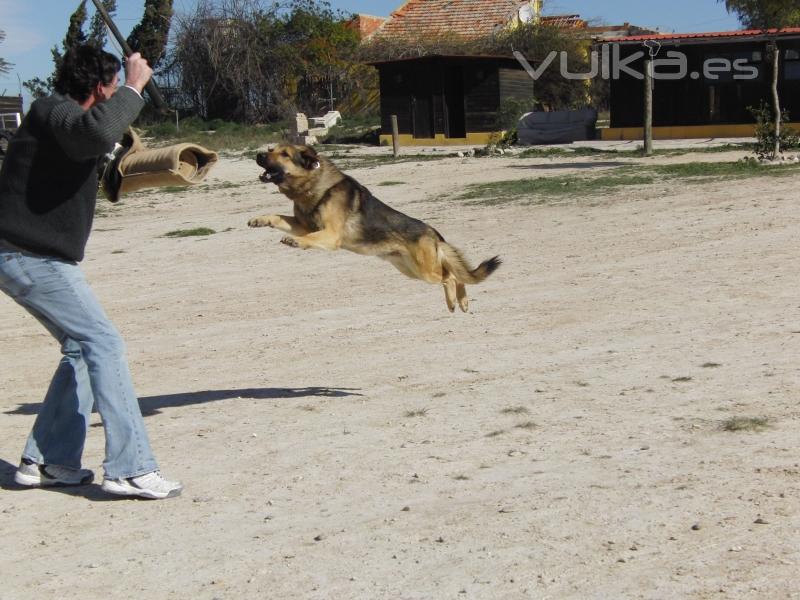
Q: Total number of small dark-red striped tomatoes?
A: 0